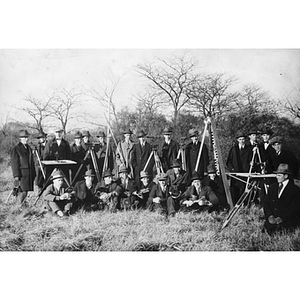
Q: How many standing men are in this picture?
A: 14